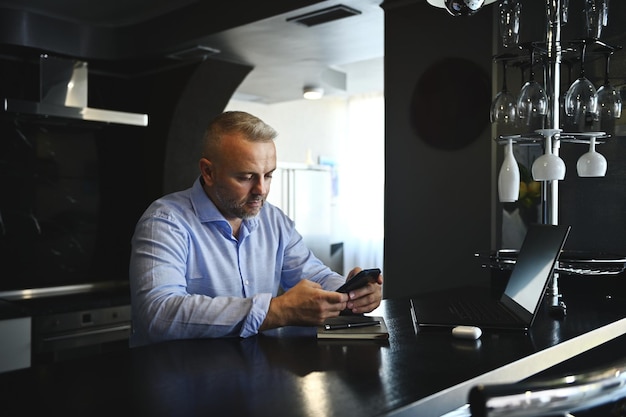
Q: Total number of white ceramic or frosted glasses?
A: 3